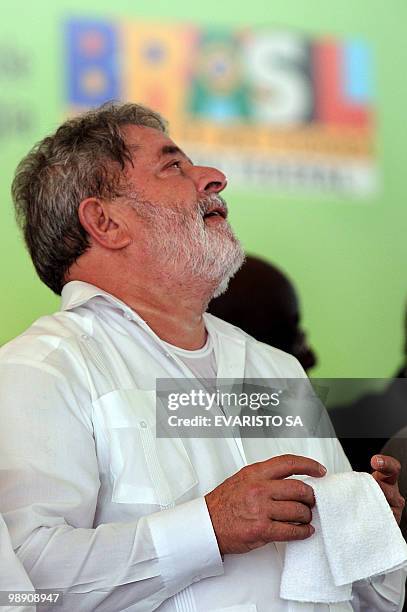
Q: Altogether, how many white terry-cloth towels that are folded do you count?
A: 1